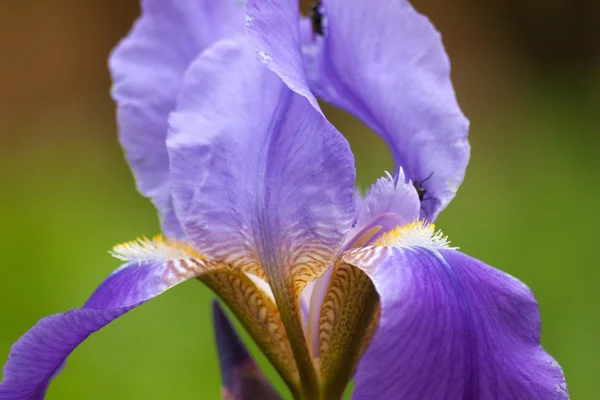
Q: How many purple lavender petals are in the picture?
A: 5